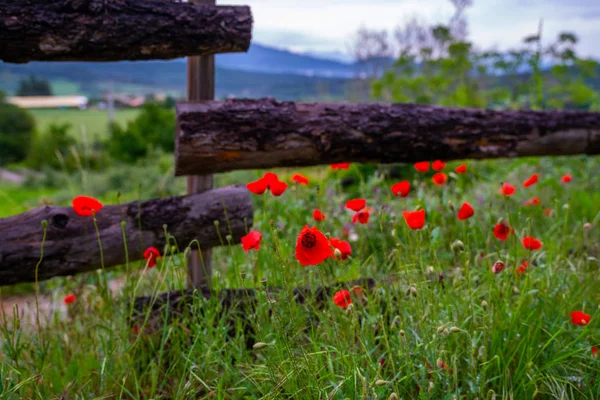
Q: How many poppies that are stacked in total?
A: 0